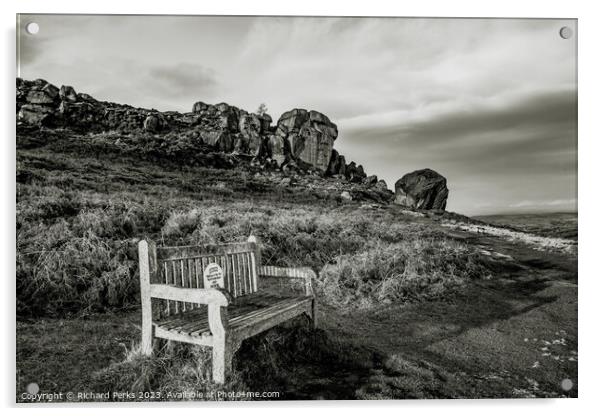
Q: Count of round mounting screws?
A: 4